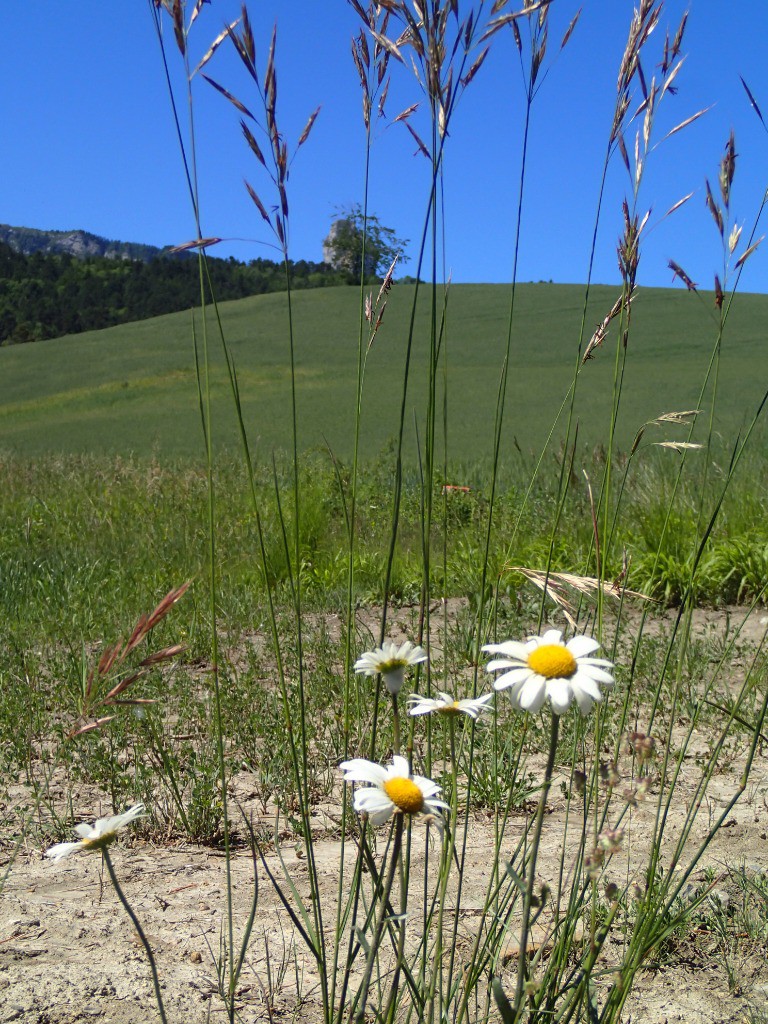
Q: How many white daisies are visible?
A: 5